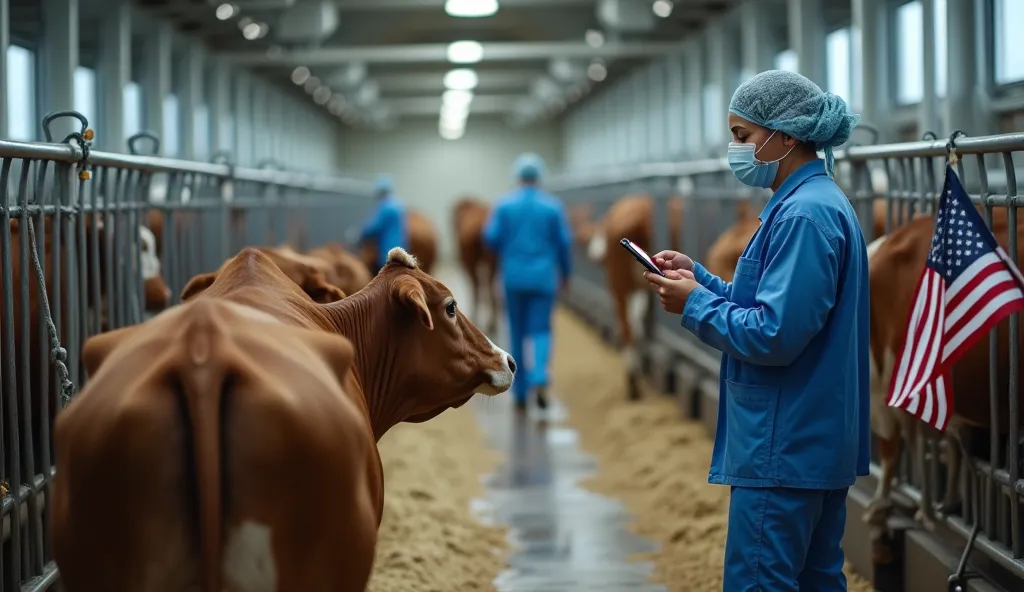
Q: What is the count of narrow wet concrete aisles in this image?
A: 1